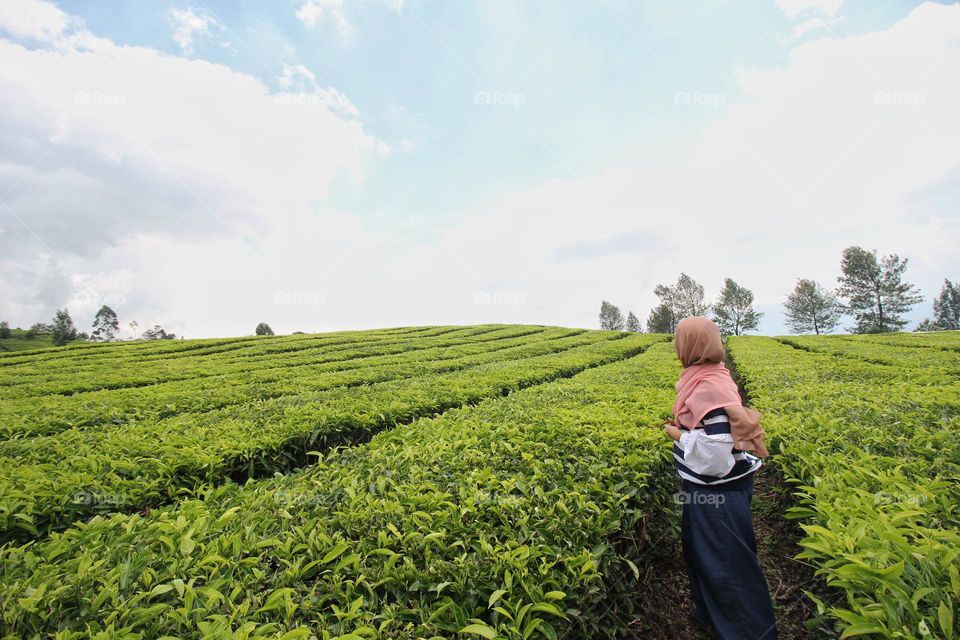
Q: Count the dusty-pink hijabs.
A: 1